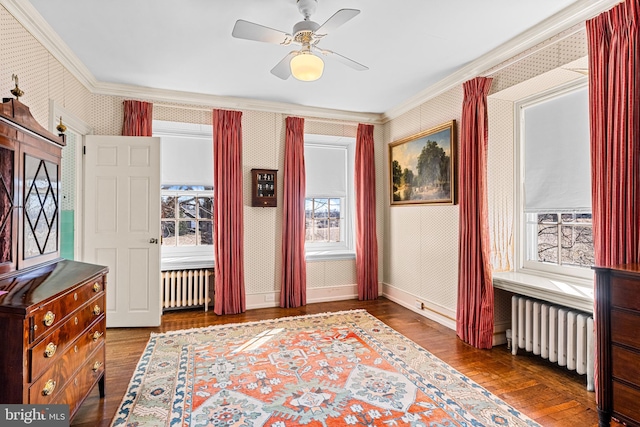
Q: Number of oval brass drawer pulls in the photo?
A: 7